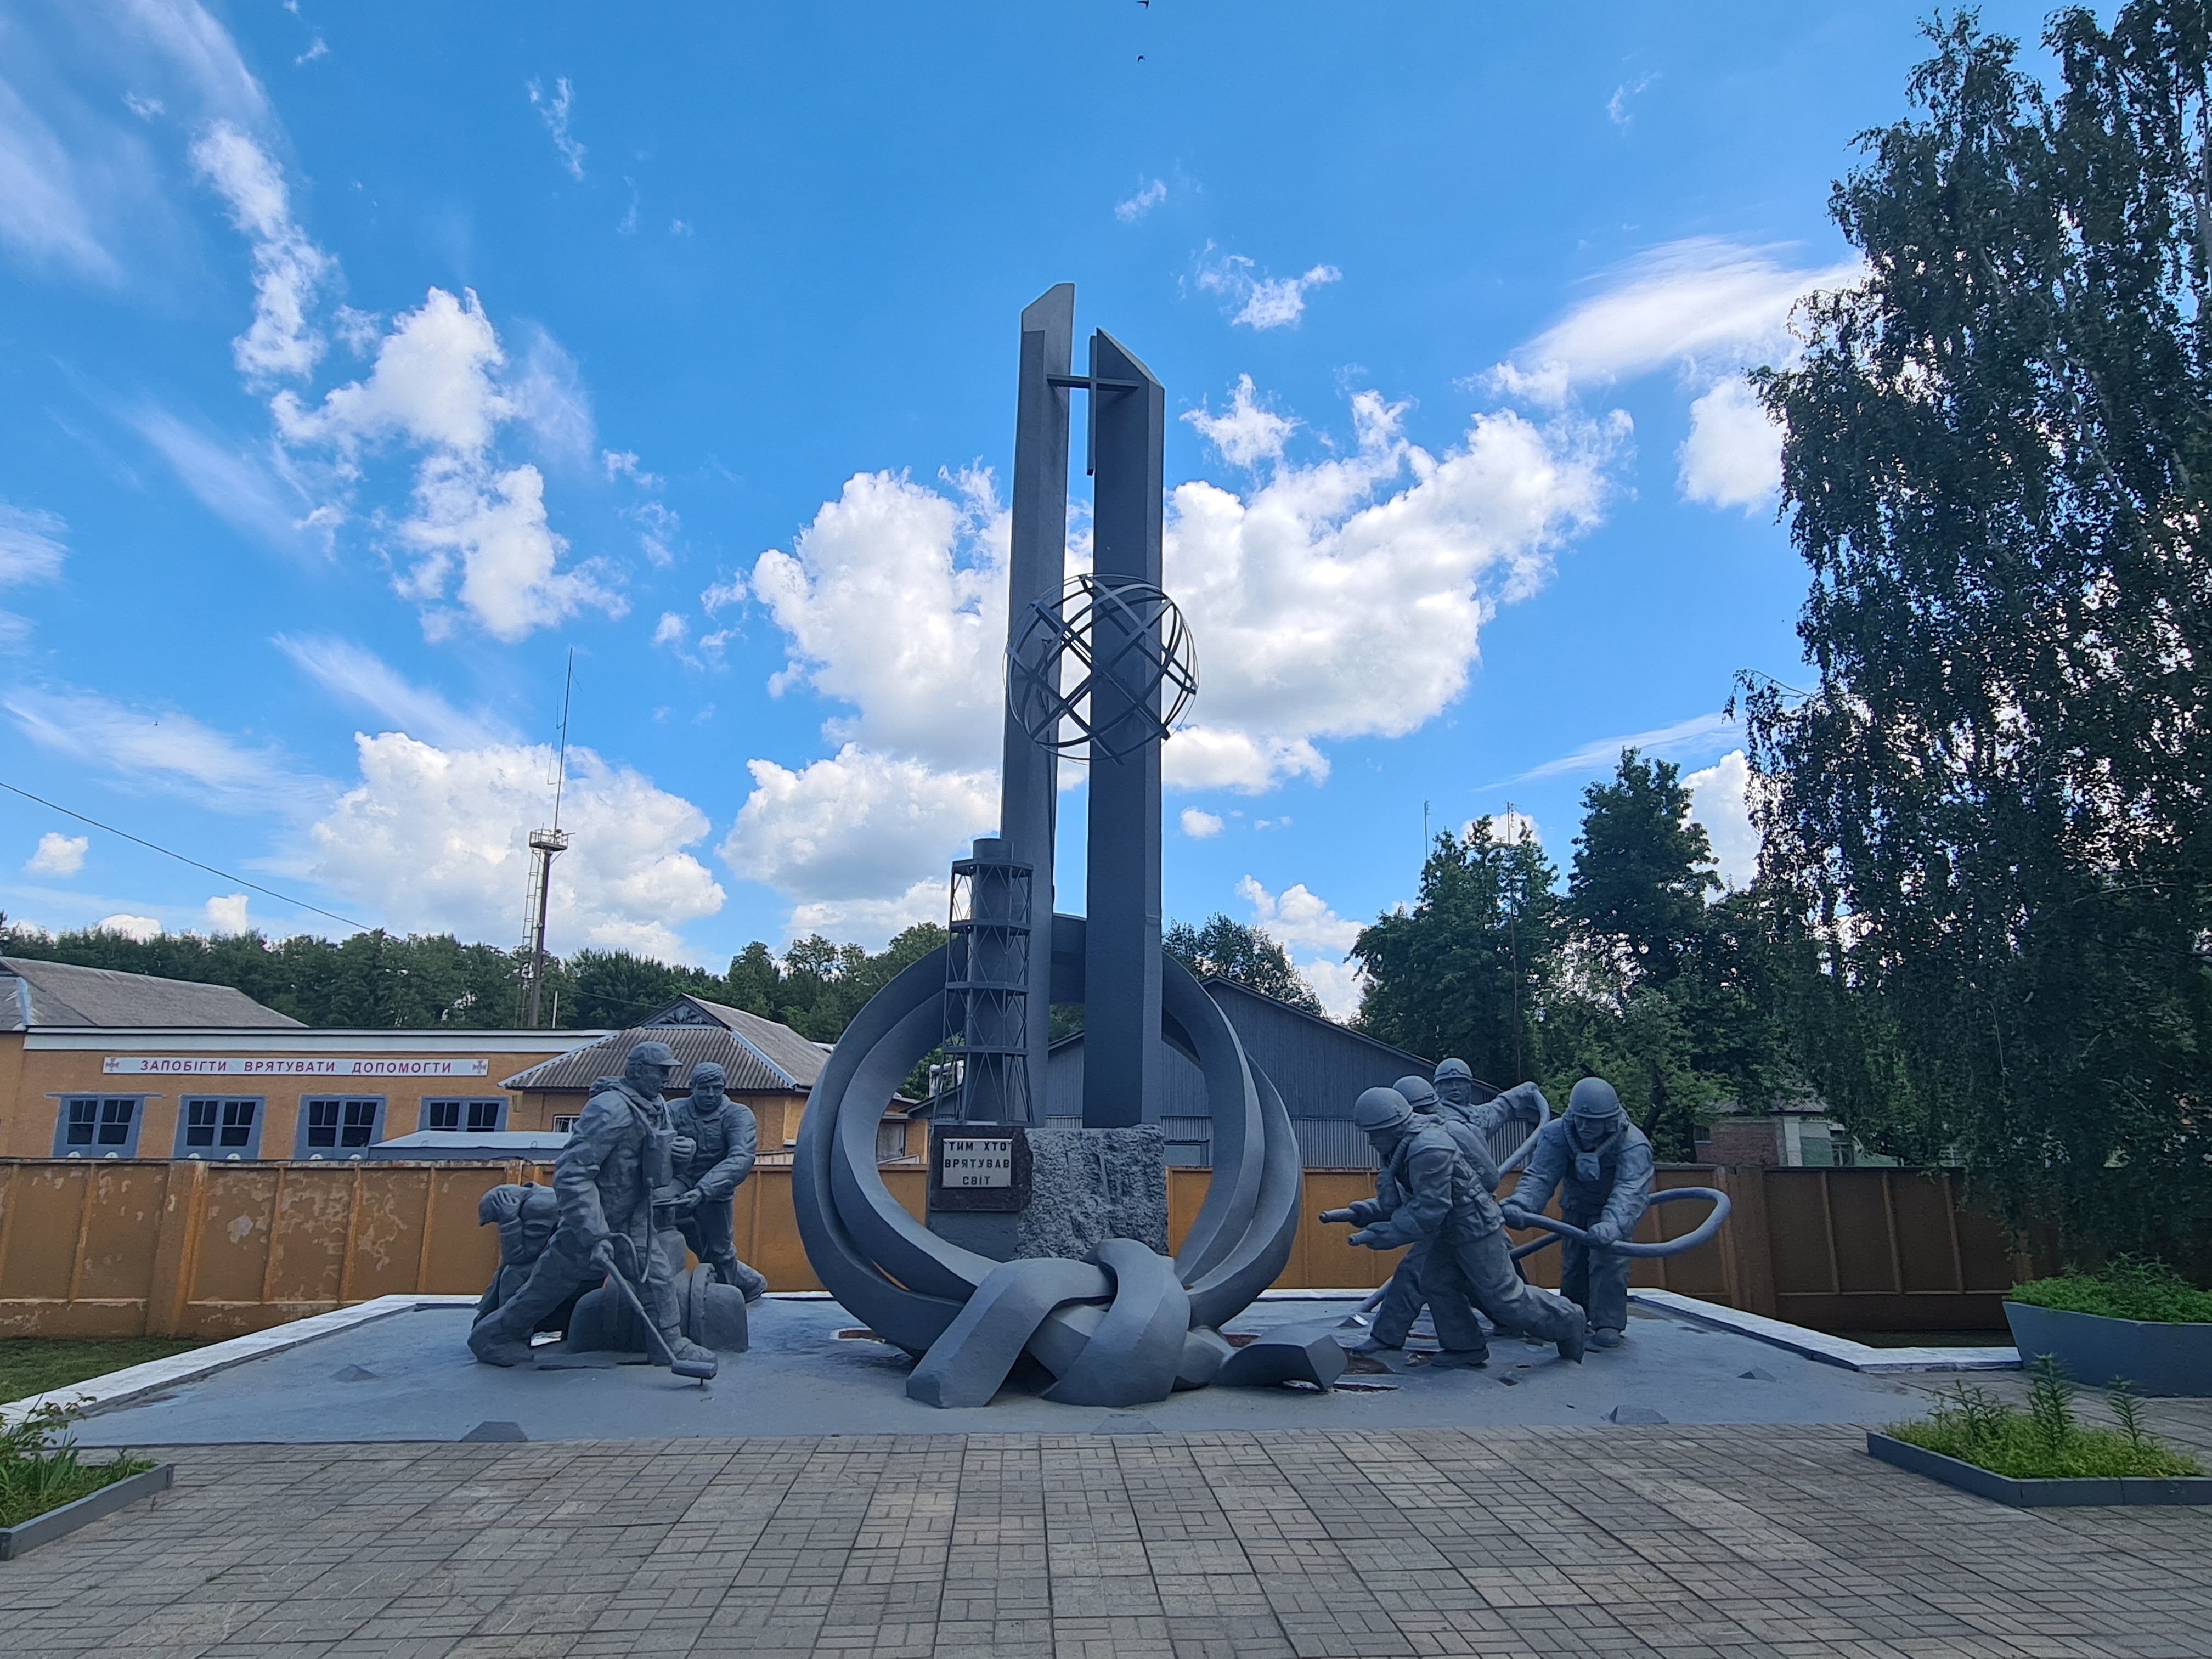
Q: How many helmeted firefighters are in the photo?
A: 4